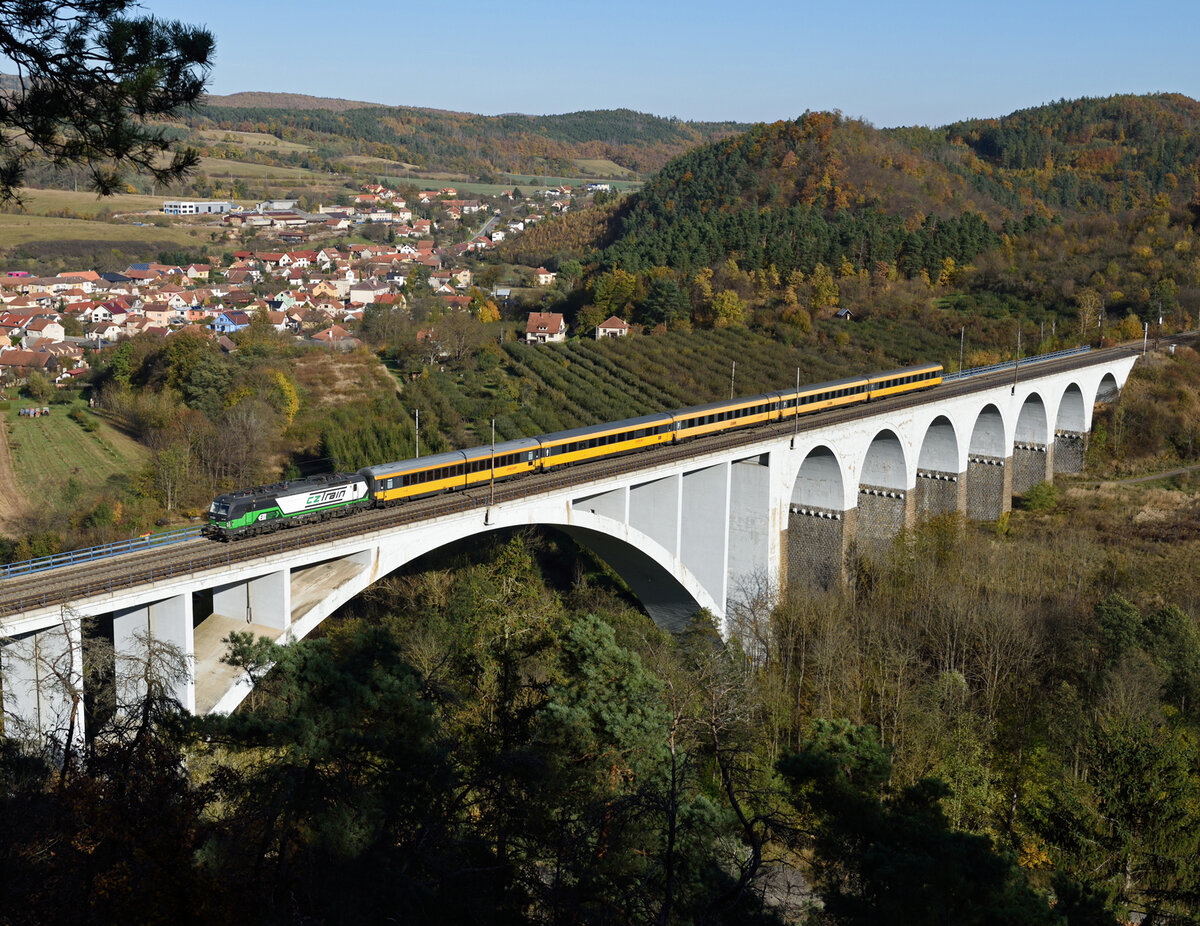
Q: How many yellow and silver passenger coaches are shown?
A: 5